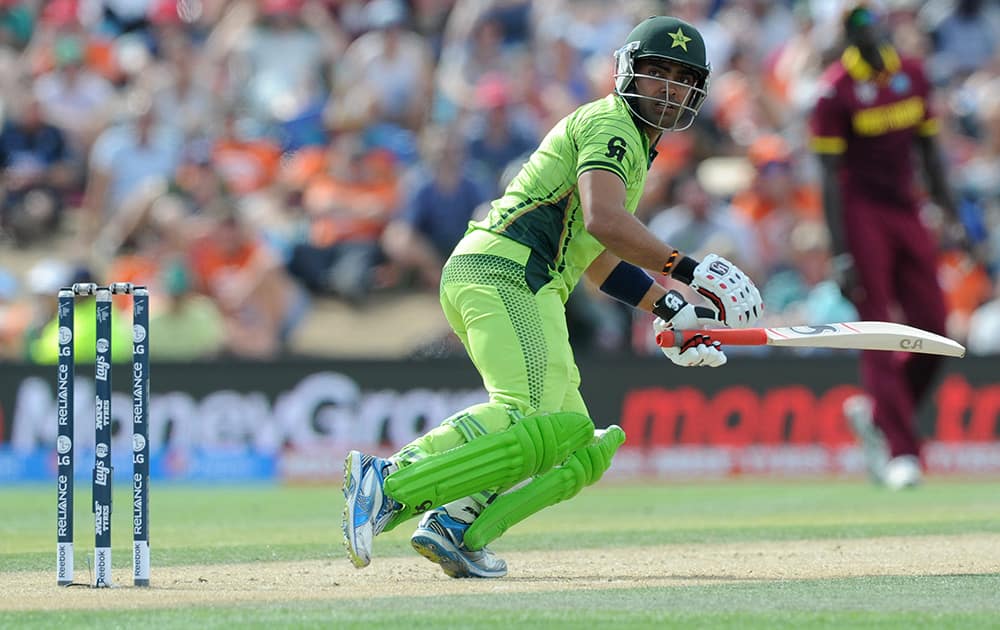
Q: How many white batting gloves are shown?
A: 2